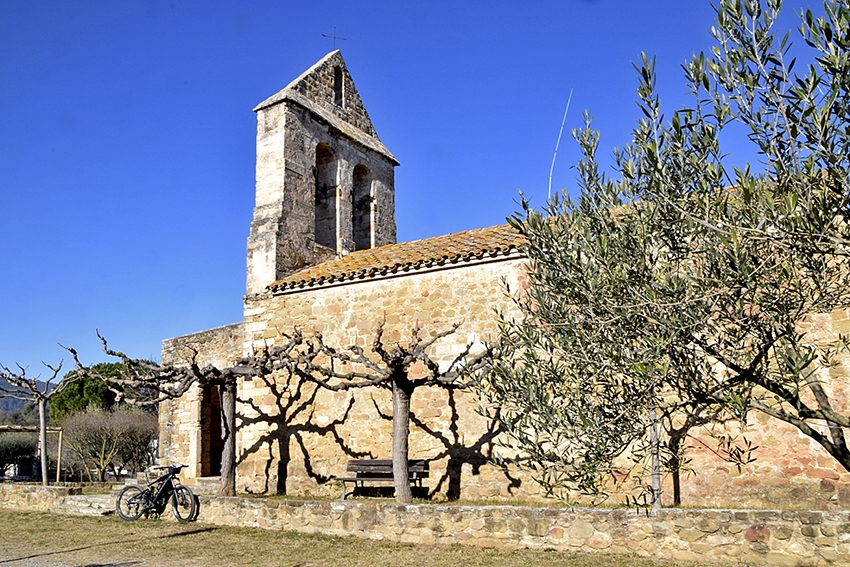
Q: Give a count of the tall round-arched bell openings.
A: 2